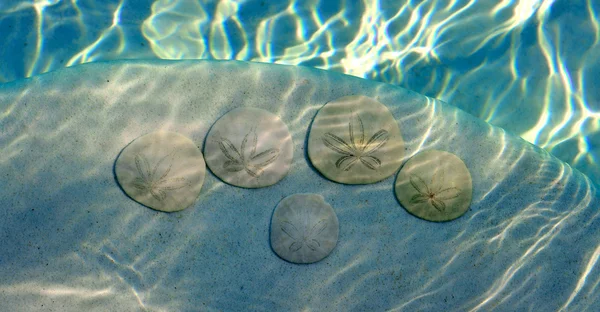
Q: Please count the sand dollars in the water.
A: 5